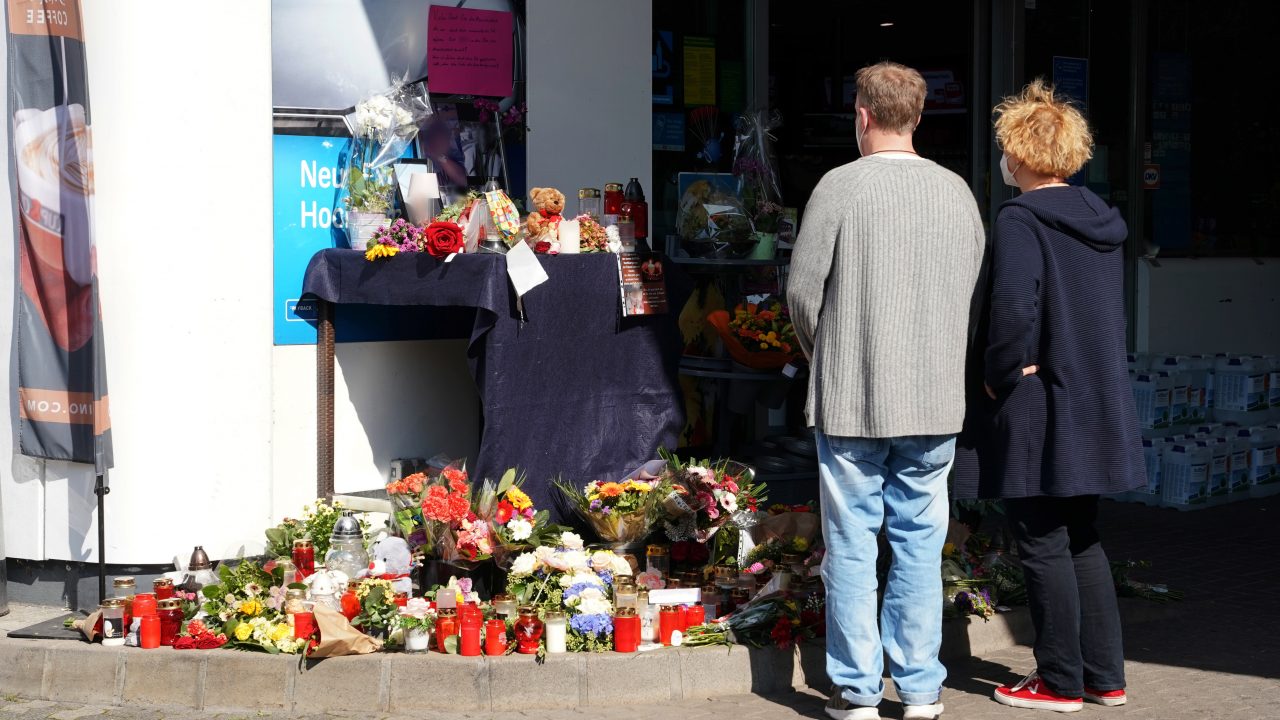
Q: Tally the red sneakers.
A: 2